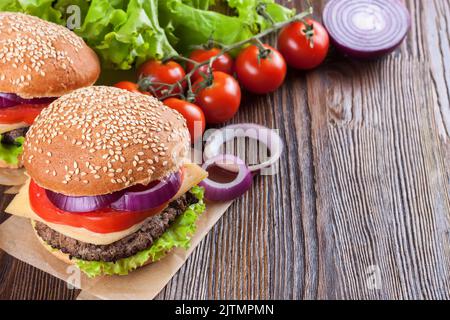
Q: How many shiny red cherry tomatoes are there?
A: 7